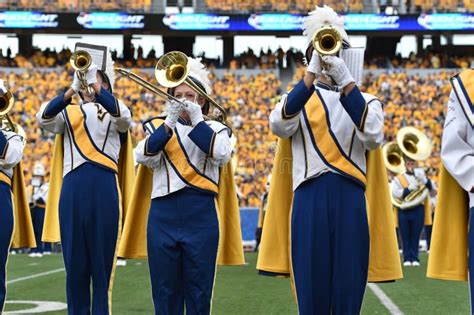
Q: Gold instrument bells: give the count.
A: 6